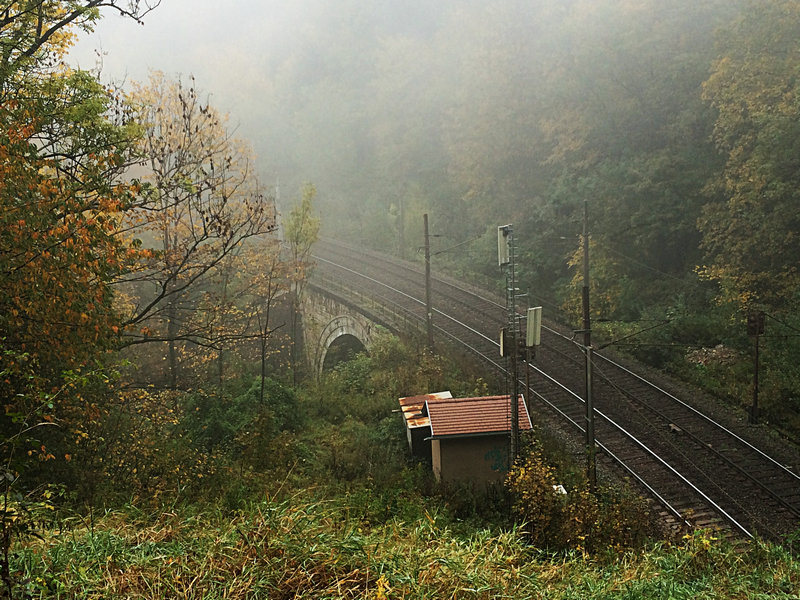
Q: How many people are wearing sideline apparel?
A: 0